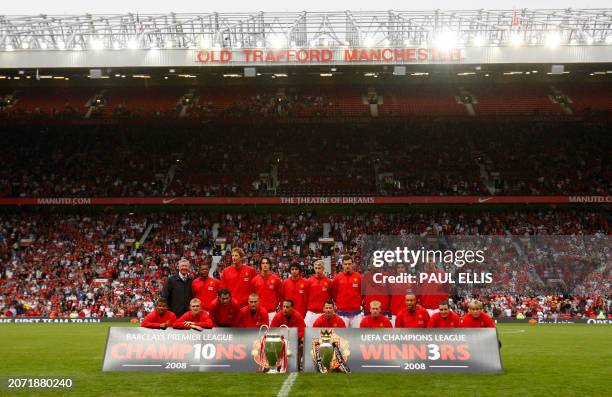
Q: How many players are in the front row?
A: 10